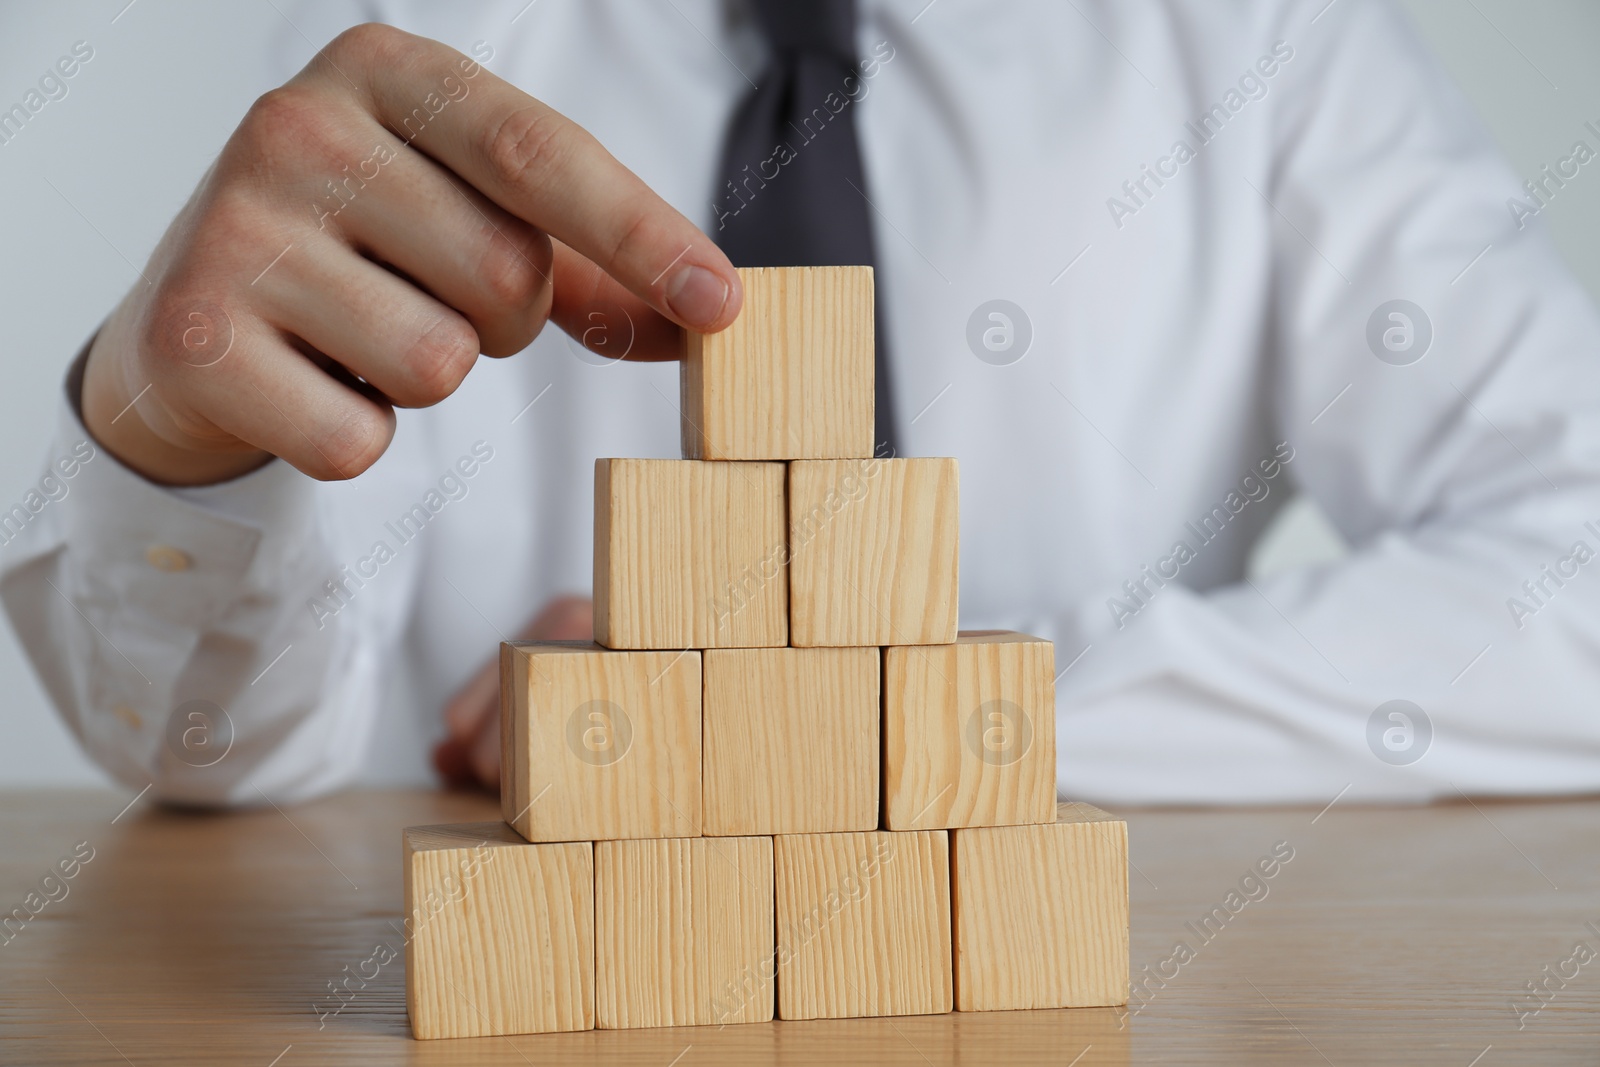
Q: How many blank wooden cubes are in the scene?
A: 10